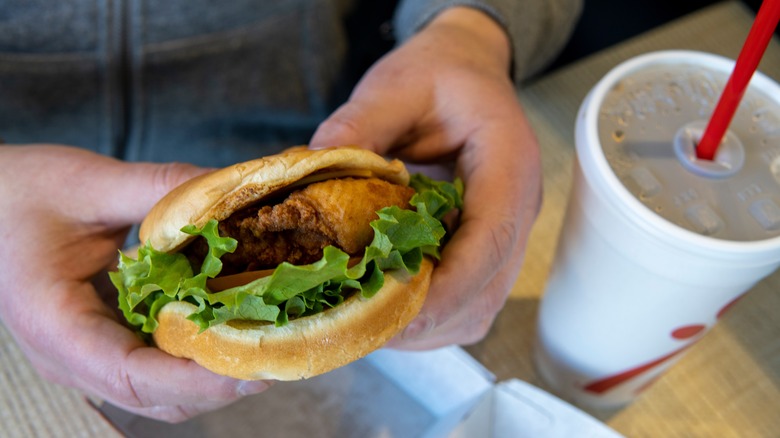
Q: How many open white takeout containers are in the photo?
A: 1